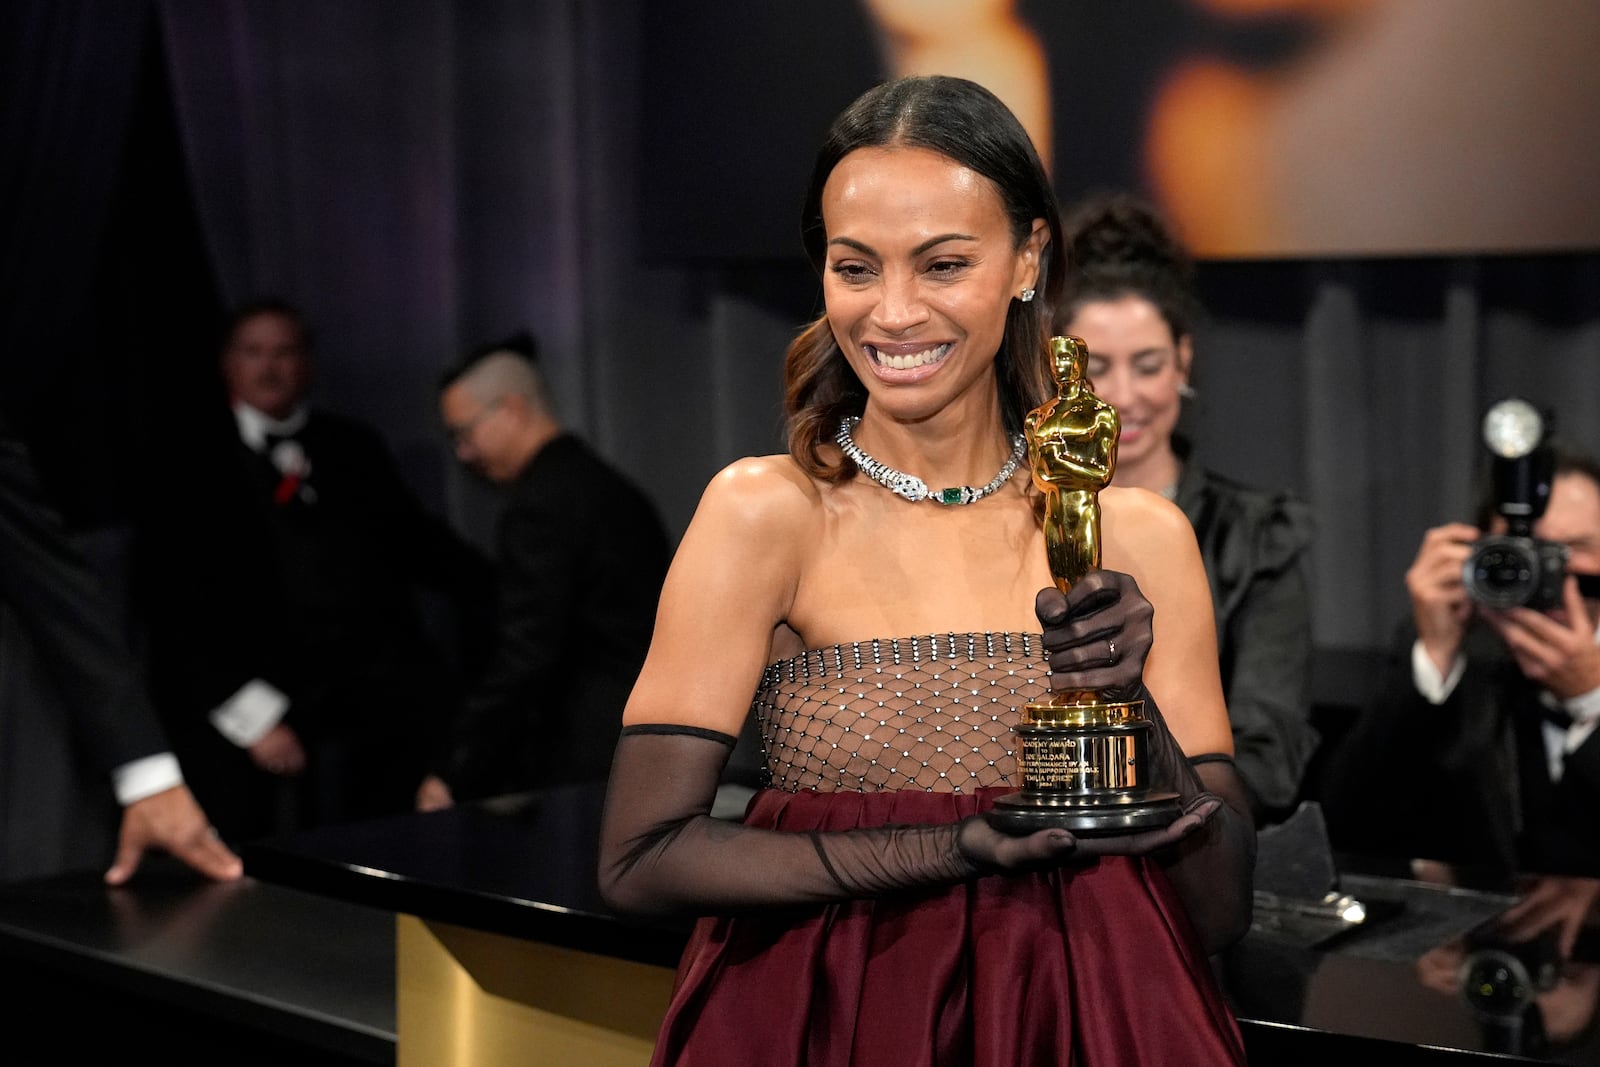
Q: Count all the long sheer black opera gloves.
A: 2